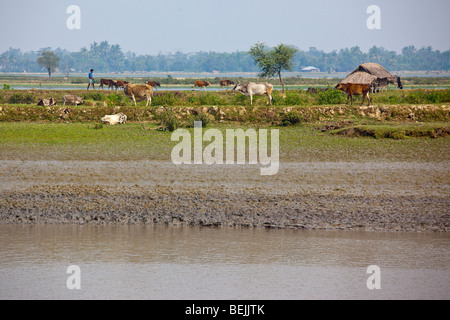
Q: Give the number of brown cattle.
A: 7